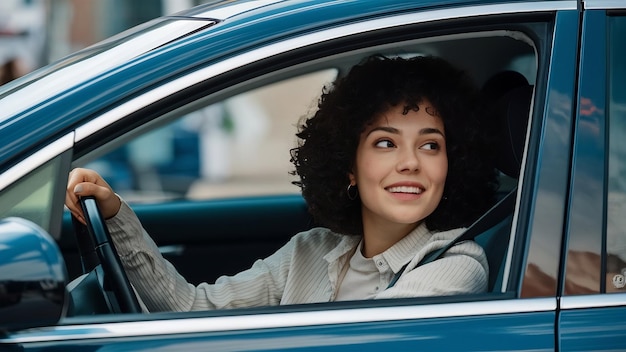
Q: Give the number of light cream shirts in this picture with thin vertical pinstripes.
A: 1